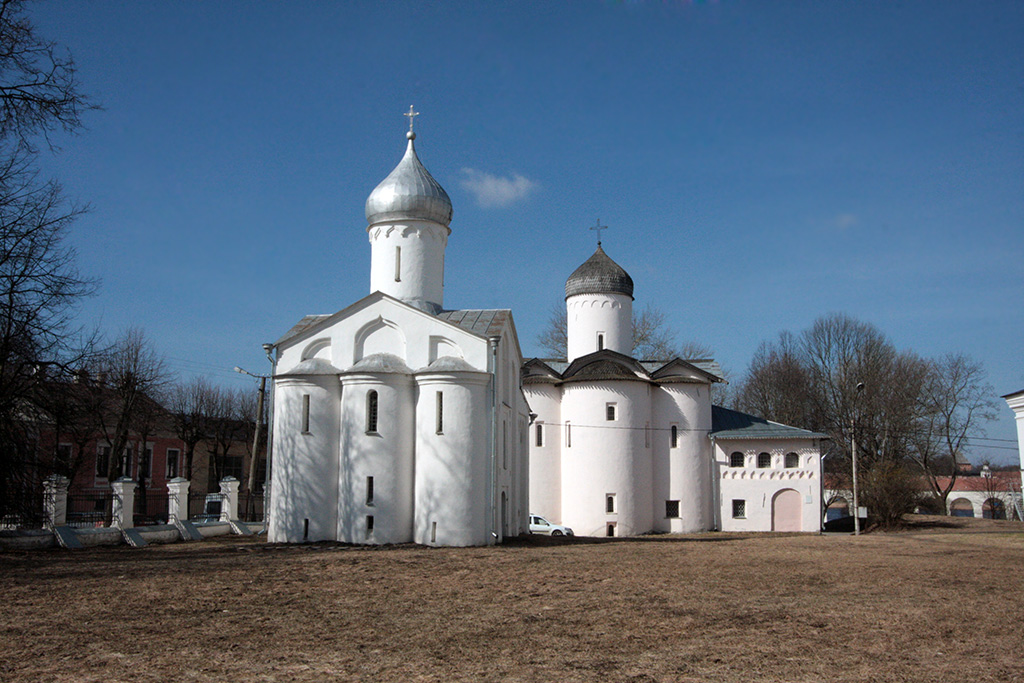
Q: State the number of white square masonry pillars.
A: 4